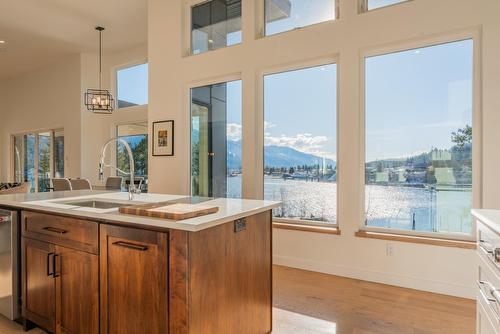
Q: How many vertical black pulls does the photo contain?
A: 2